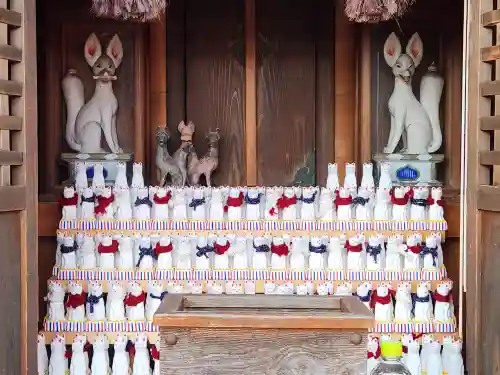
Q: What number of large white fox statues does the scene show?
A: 2